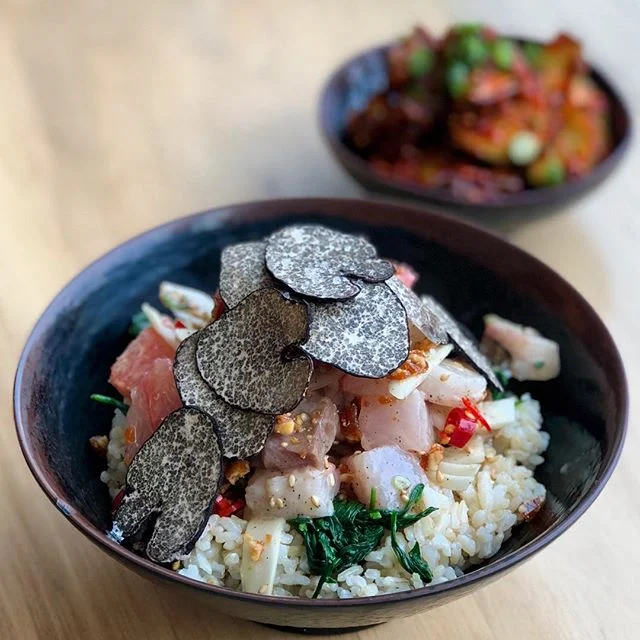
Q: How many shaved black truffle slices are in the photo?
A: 8